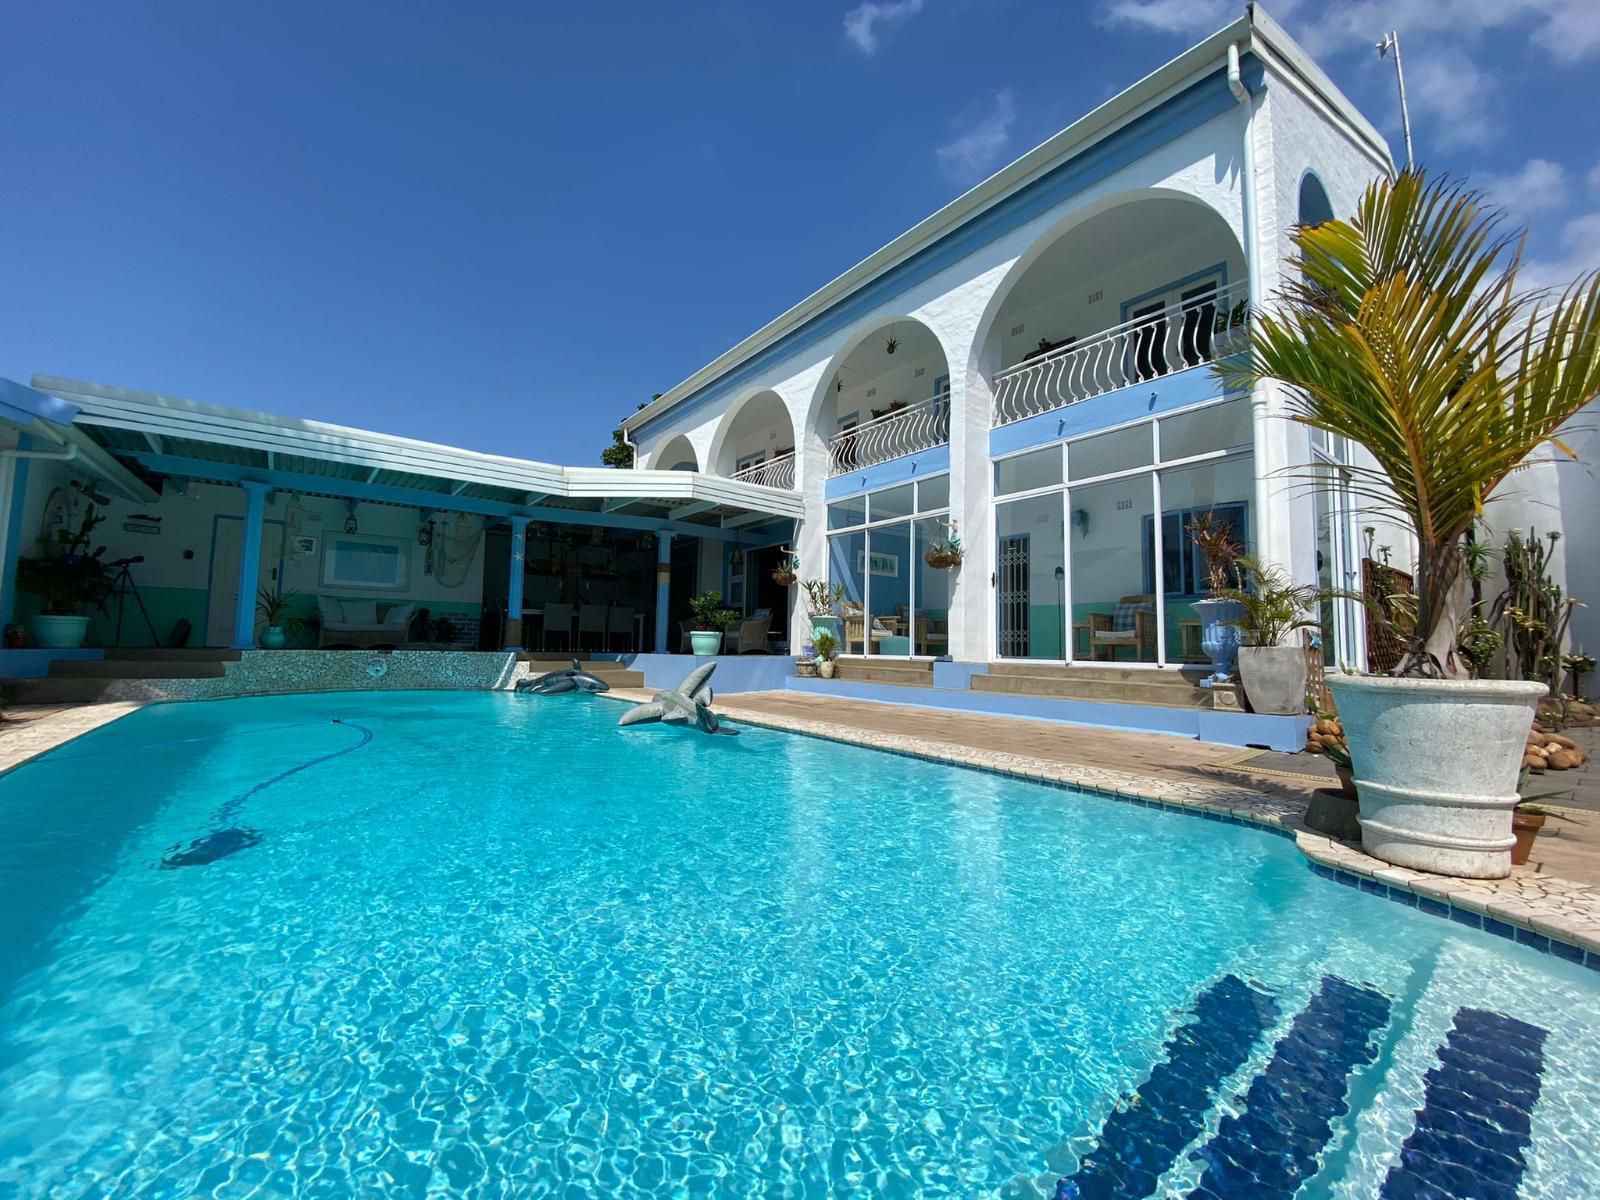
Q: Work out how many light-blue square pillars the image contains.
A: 3